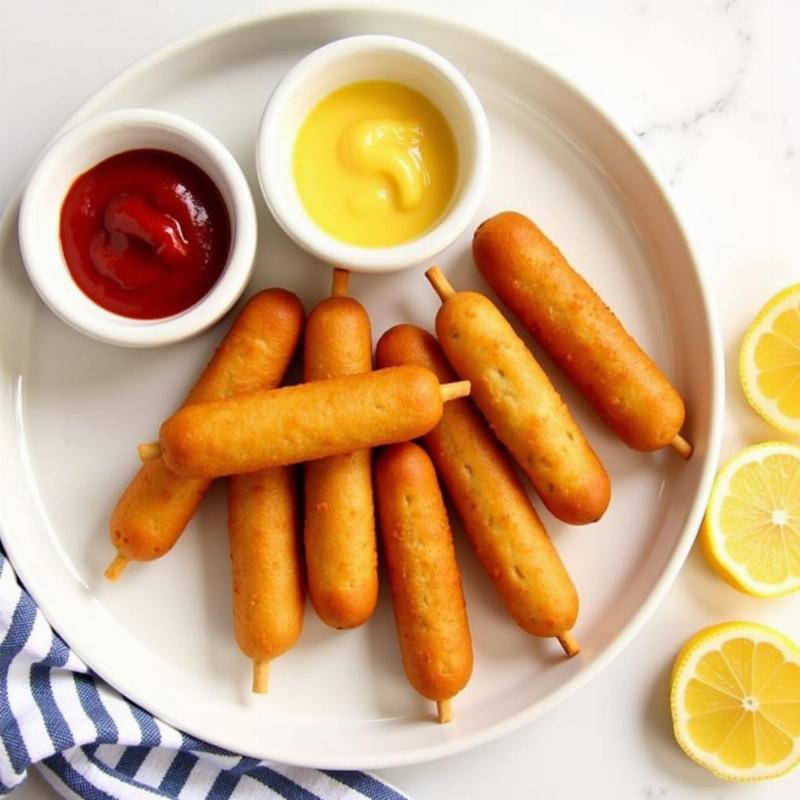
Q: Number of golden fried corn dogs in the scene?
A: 8